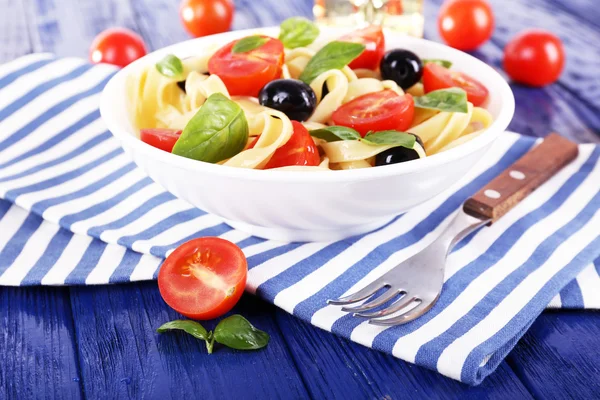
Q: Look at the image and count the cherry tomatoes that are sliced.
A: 7